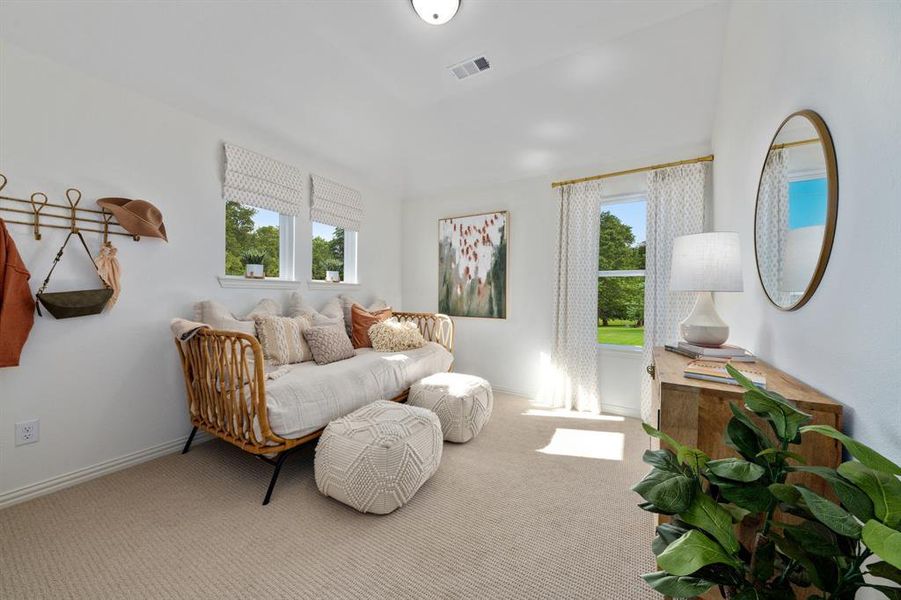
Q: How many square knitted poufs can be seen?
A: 2